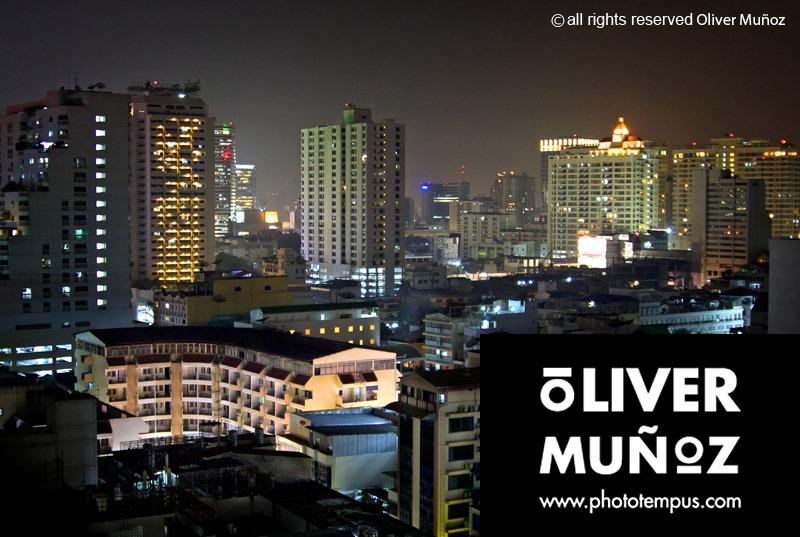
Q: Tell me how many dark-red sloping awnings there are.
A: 9